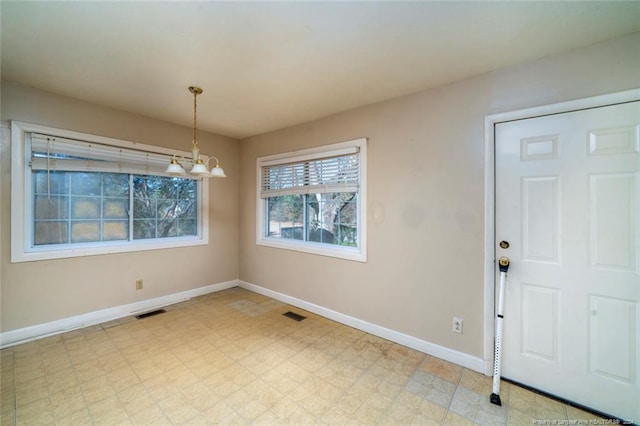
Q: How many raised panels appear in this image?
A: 6